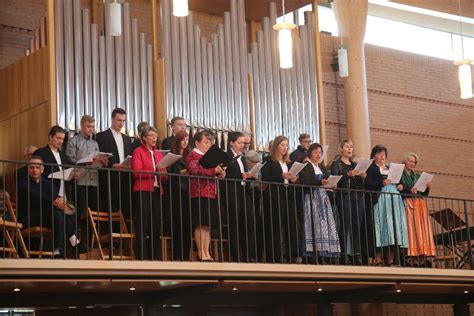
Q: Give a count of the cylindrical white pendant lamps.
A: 5